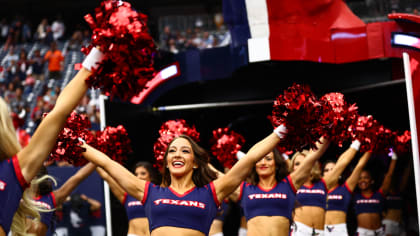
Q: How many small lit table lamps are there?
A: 0